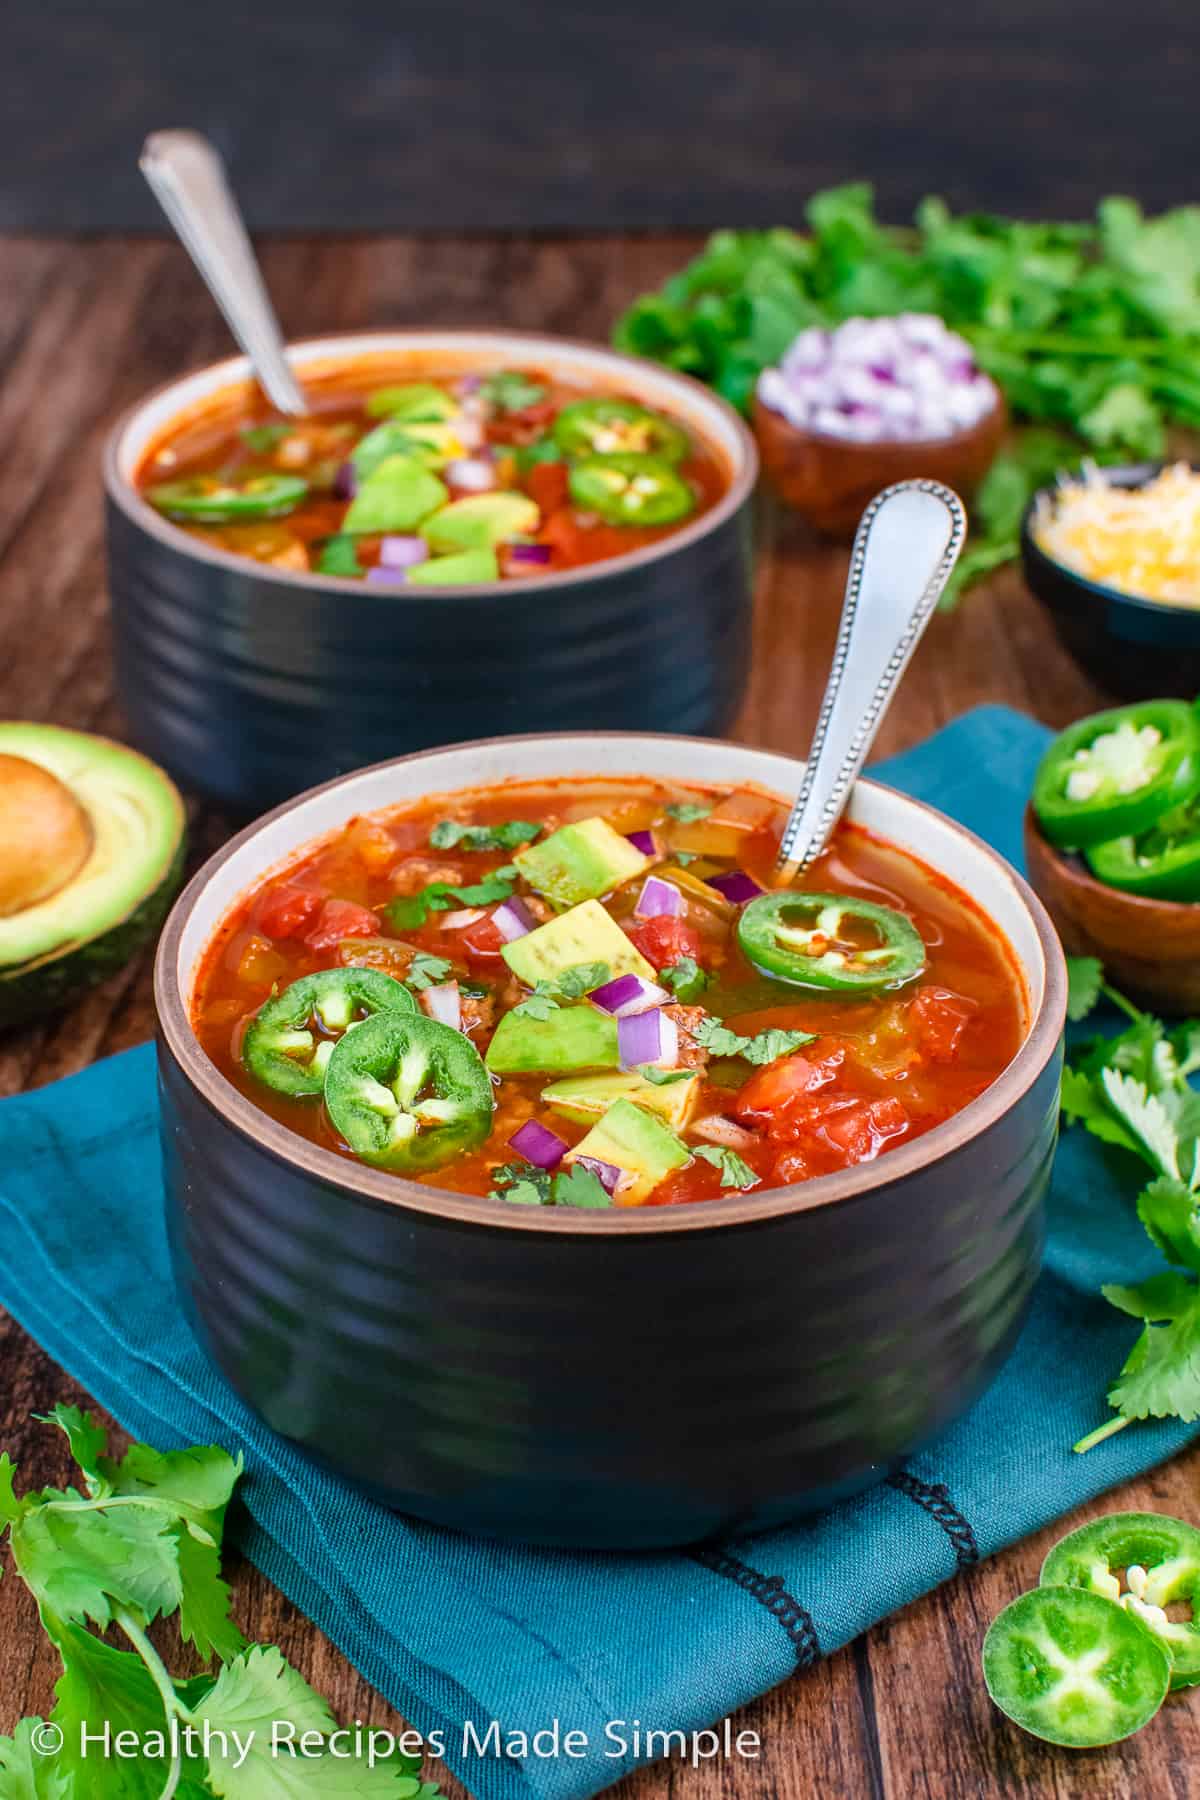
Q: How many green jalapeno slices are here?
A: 10